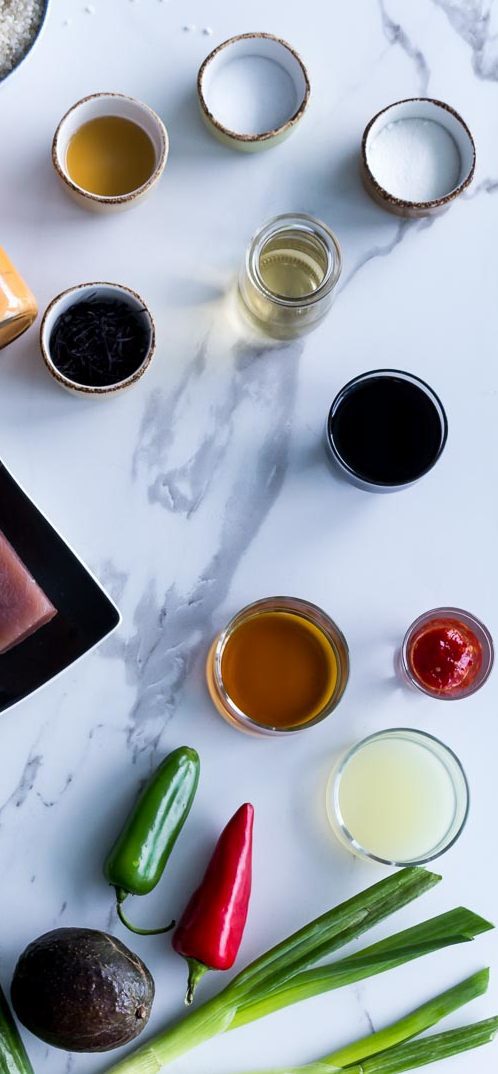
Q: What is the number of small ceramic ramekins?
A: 4